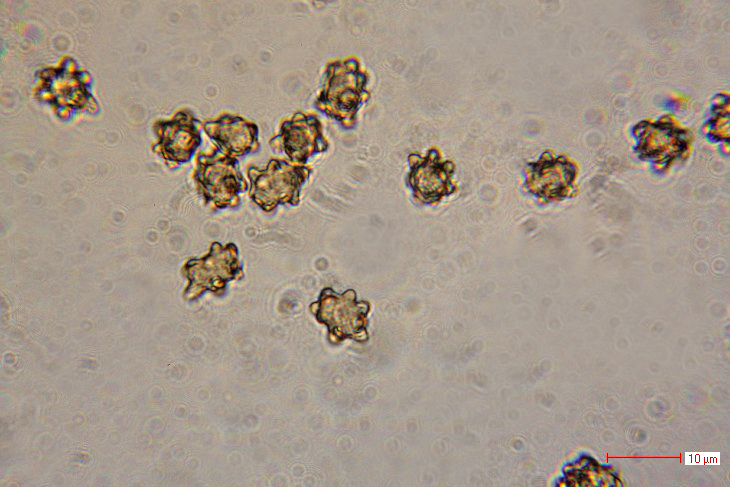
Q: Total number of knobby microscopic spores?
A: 14